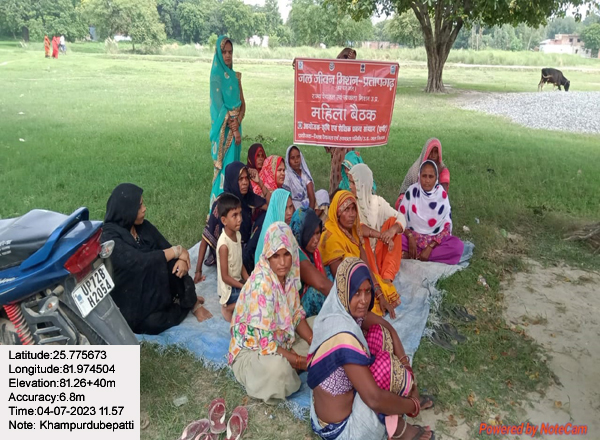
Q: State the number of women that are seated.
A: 14